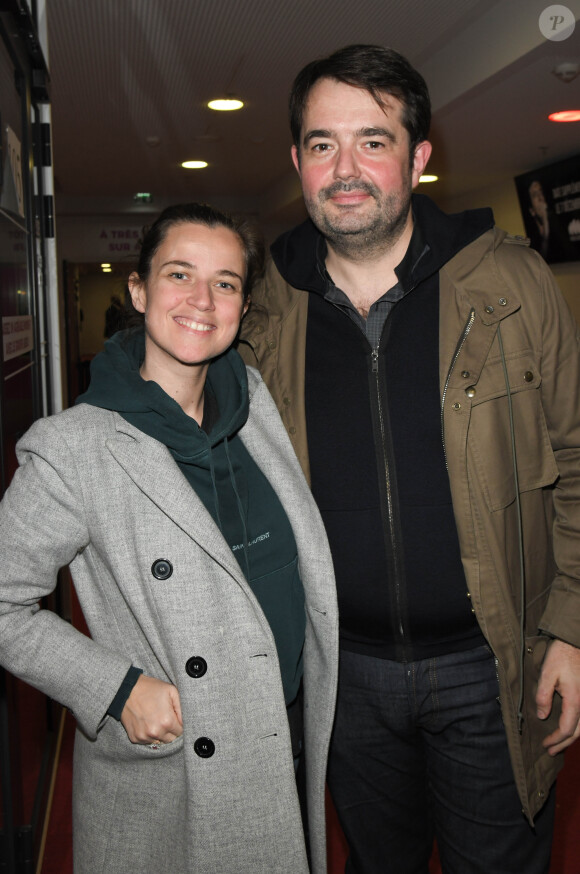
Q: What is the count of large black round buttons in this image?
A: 3